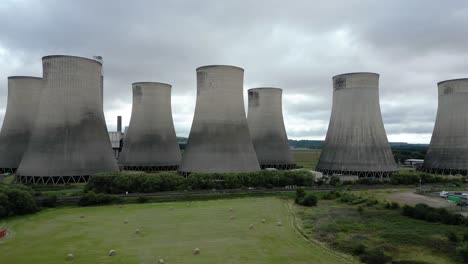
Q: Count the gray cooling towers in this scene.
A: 7